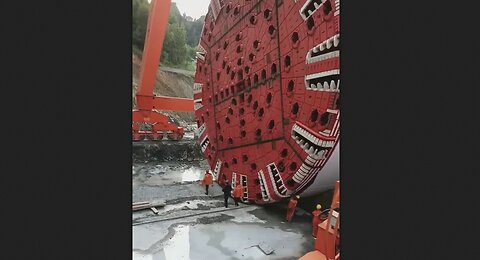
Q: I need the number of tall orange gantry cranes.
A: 1